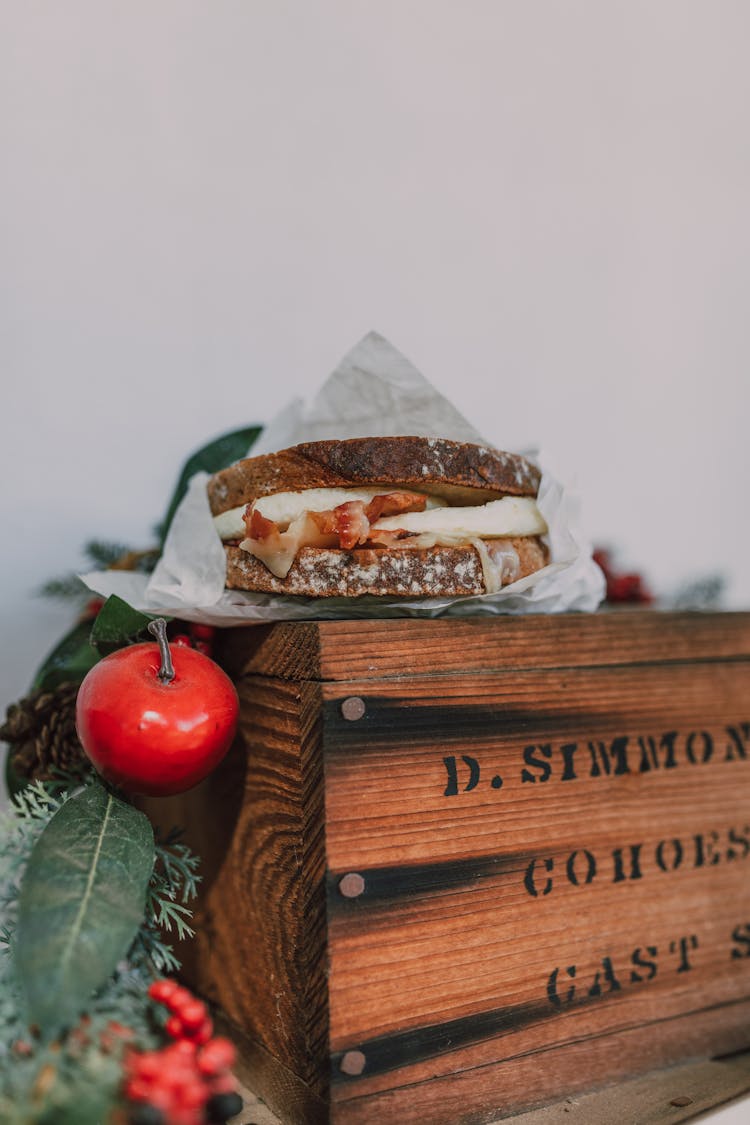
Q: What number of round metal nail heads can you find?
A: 3